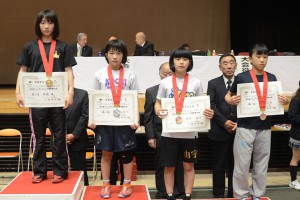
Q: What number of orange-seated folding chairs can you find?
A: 3